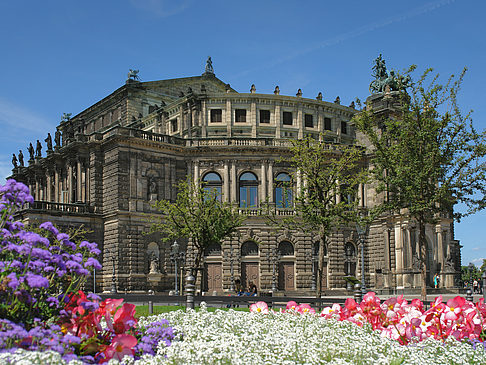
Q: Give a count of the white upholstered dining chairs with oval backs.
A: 0